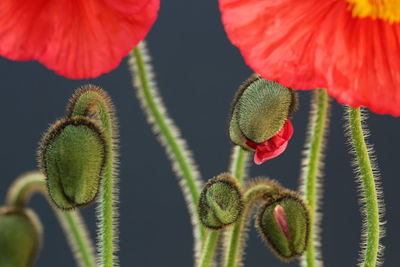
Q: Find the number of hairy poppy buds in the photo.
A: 5